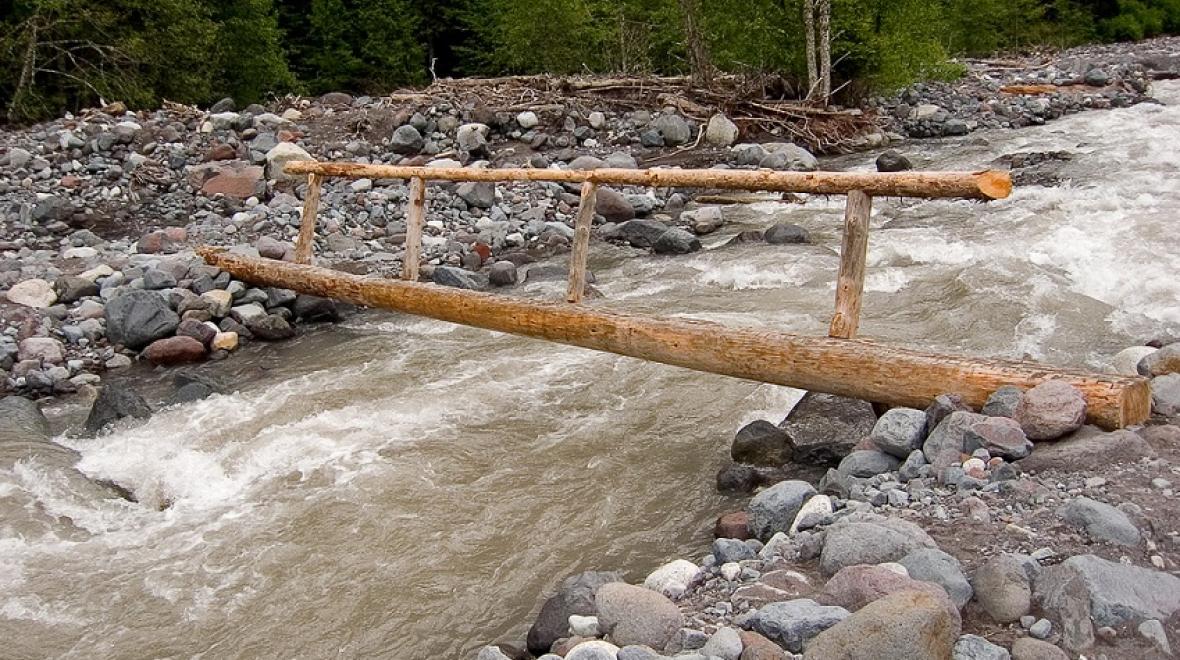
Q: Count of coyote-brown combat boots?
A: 0